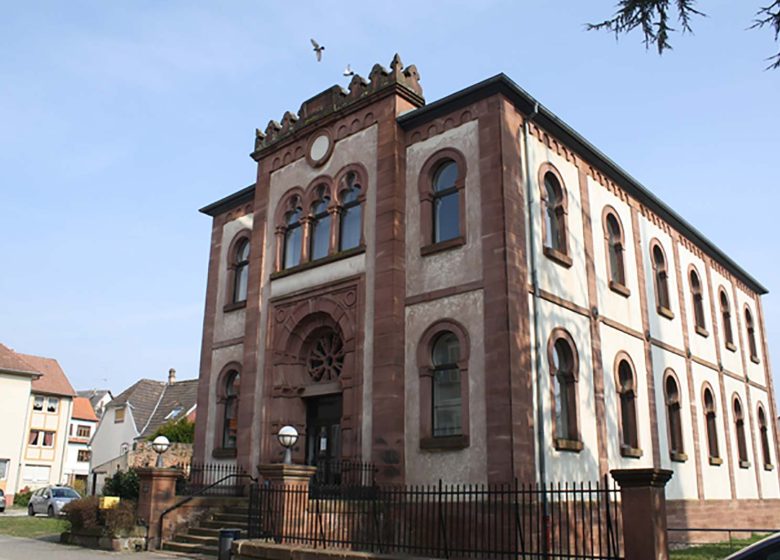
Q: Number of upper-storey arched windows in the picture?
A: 11